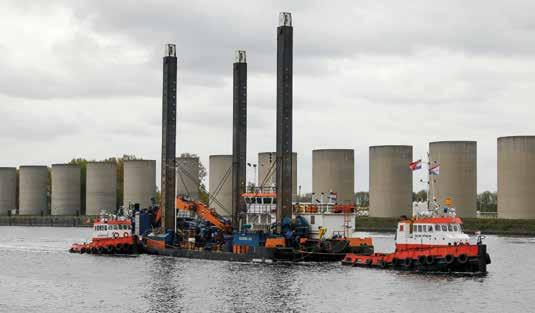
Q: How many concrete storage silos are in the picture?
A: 12